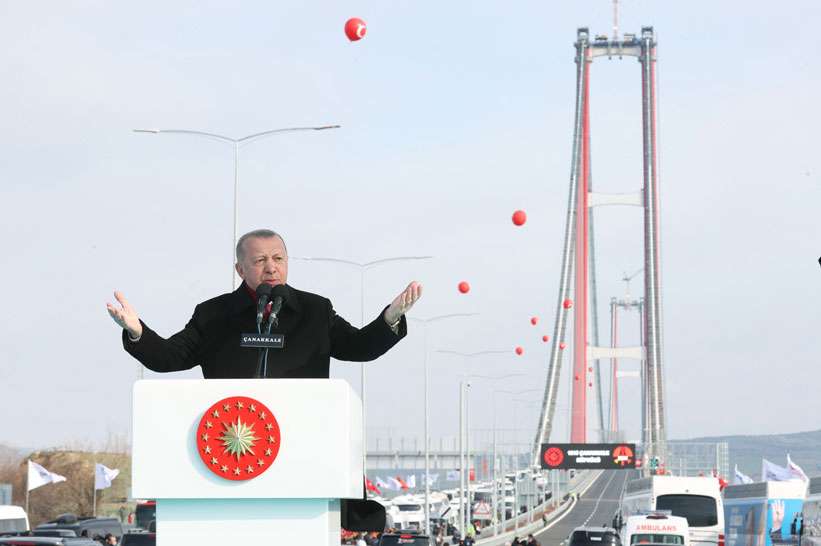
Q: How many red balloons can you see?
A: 11